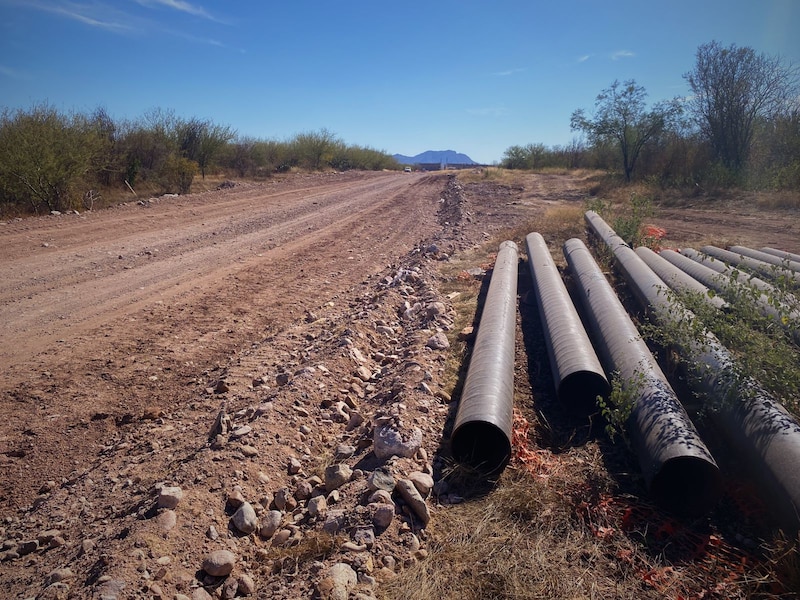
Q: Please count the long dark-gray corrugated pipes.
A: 10